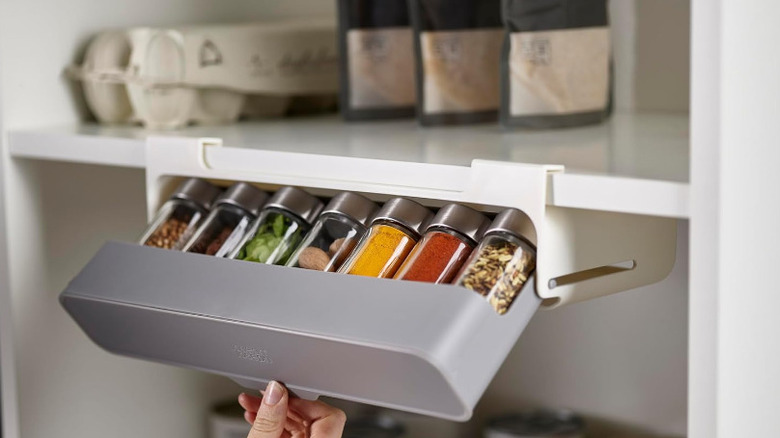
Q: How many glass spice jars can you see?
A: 7